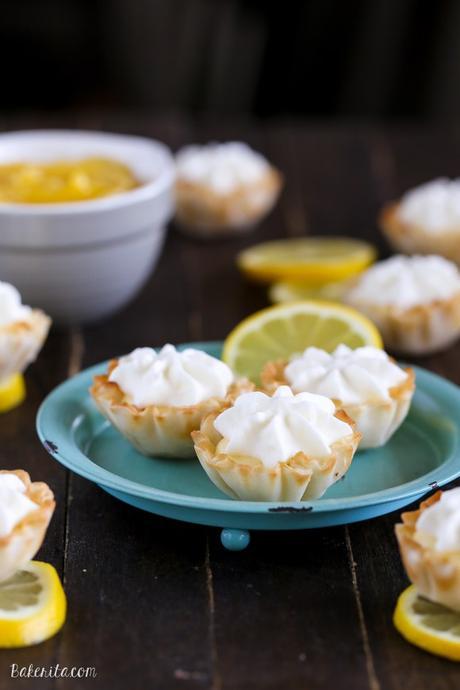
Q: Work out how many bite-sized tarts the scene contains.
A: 9